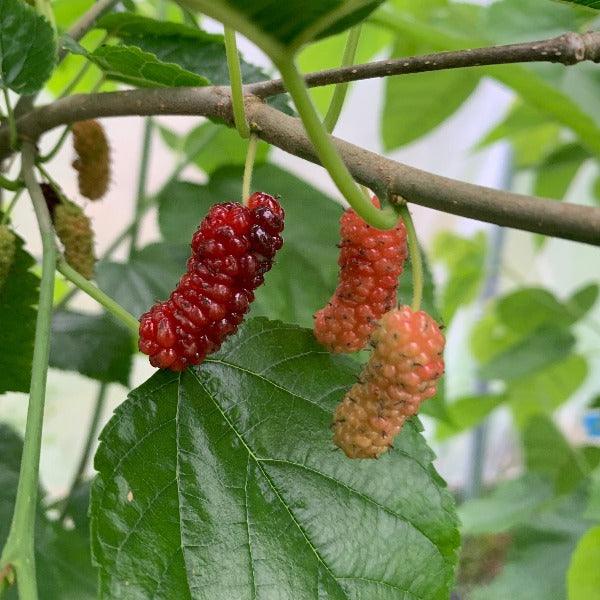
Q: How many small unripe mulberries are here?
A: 3